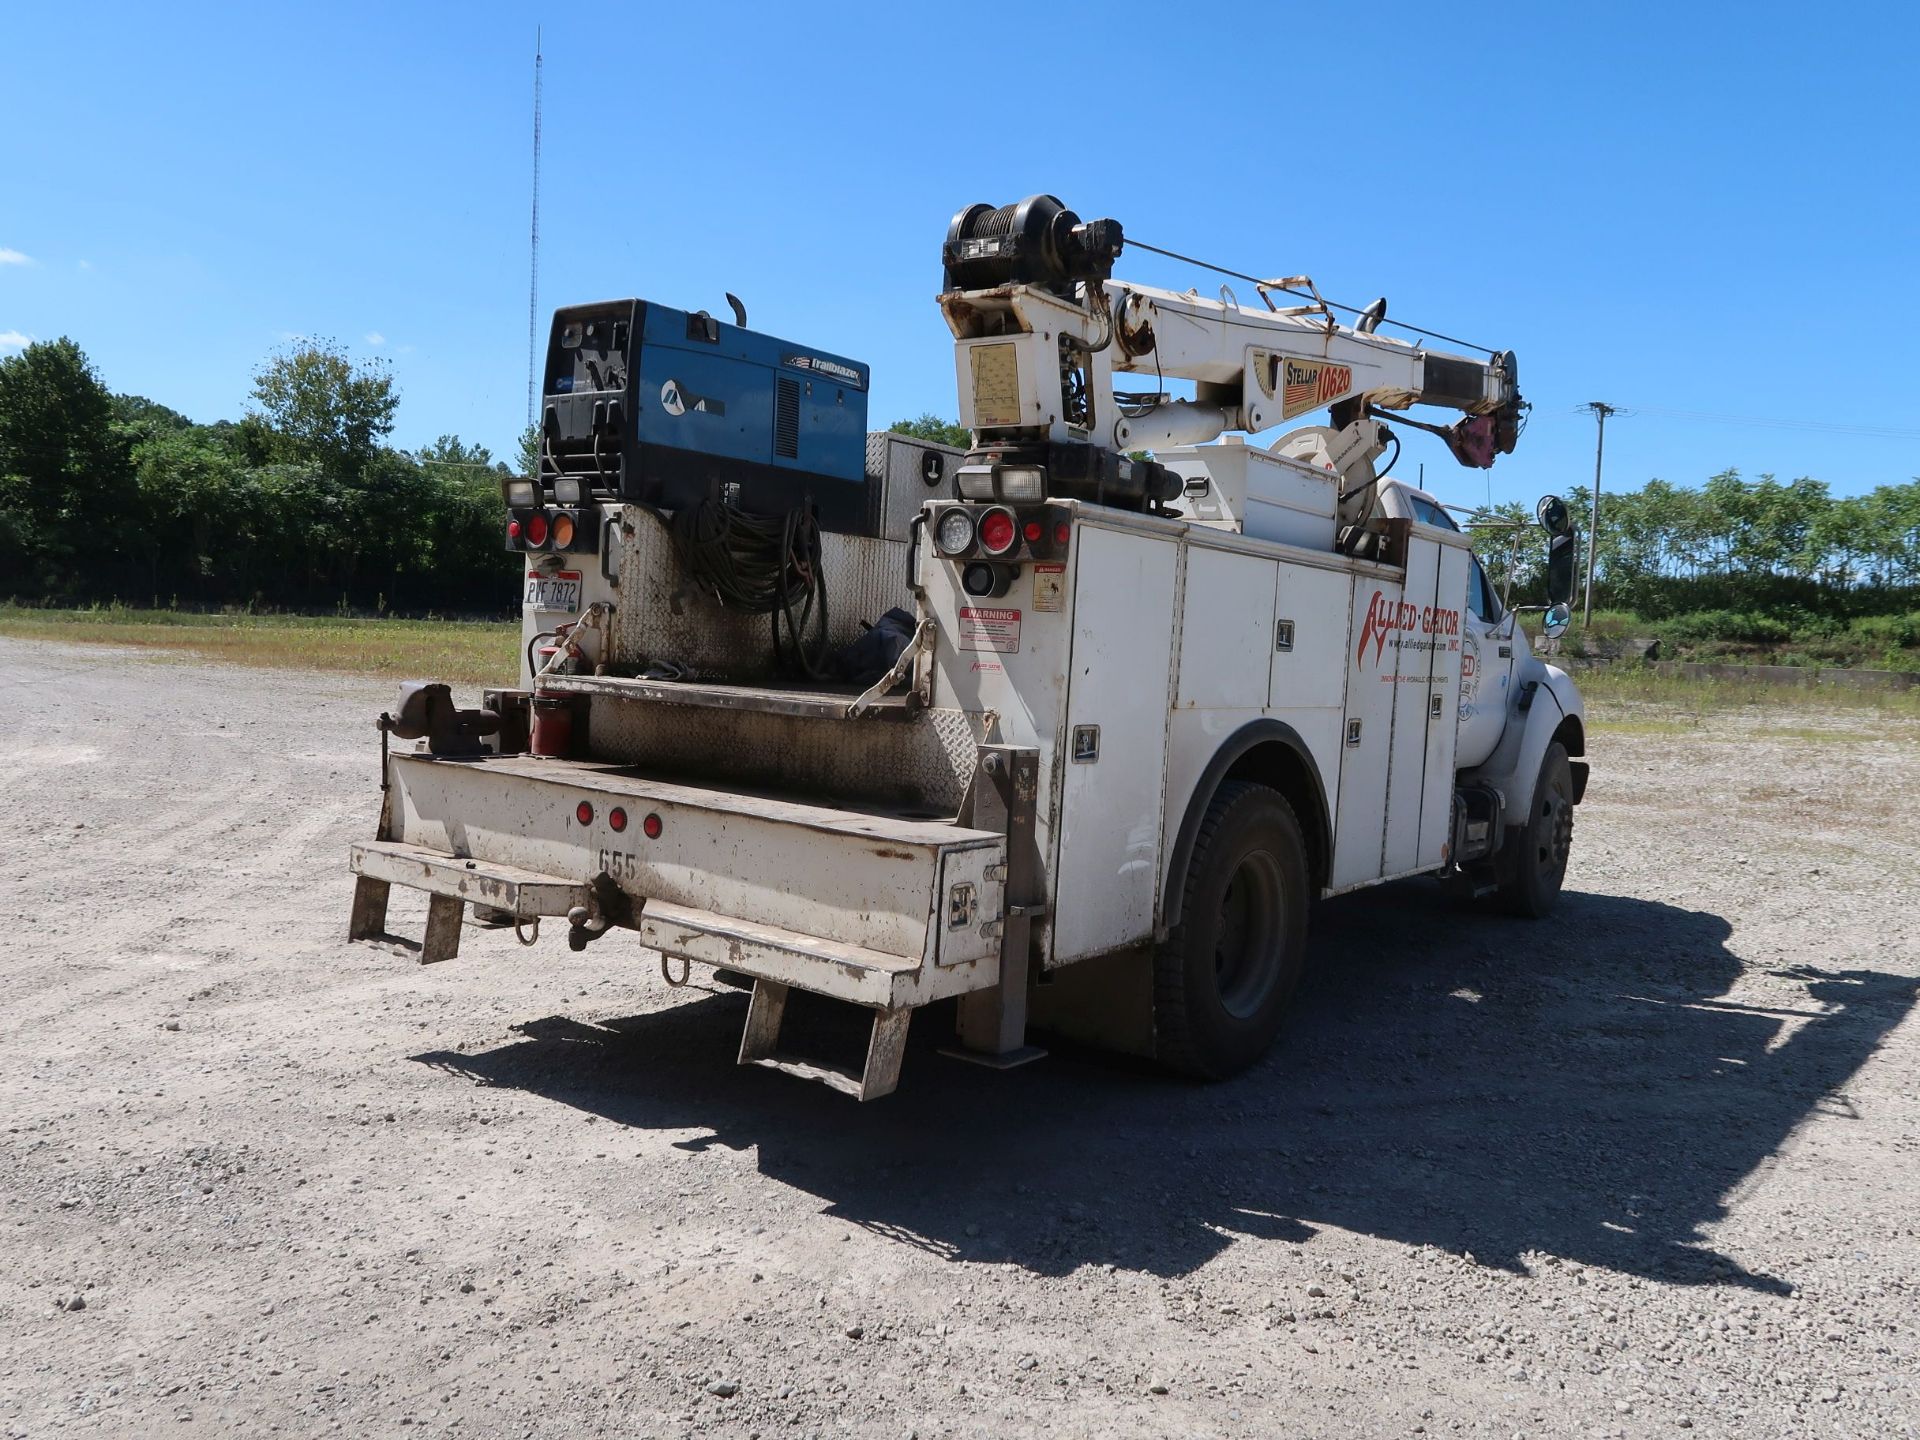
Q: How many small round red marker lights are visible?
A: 6